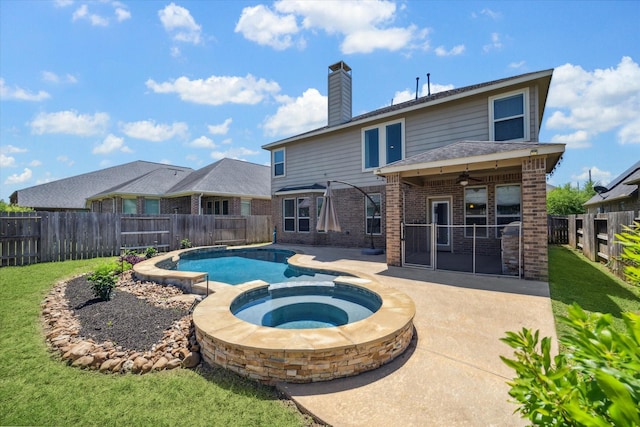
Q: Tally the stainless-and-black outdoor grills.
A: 1